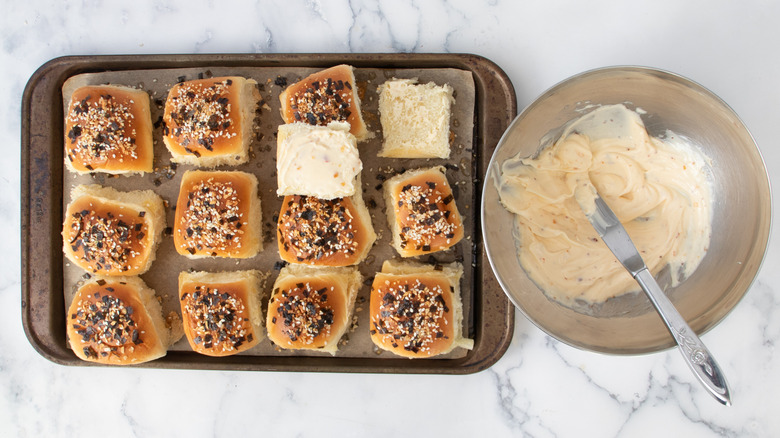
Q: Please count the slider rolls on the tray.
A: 12